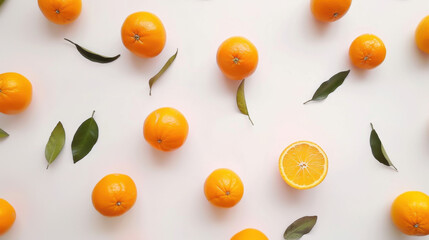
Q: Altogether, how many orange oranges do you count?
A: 14